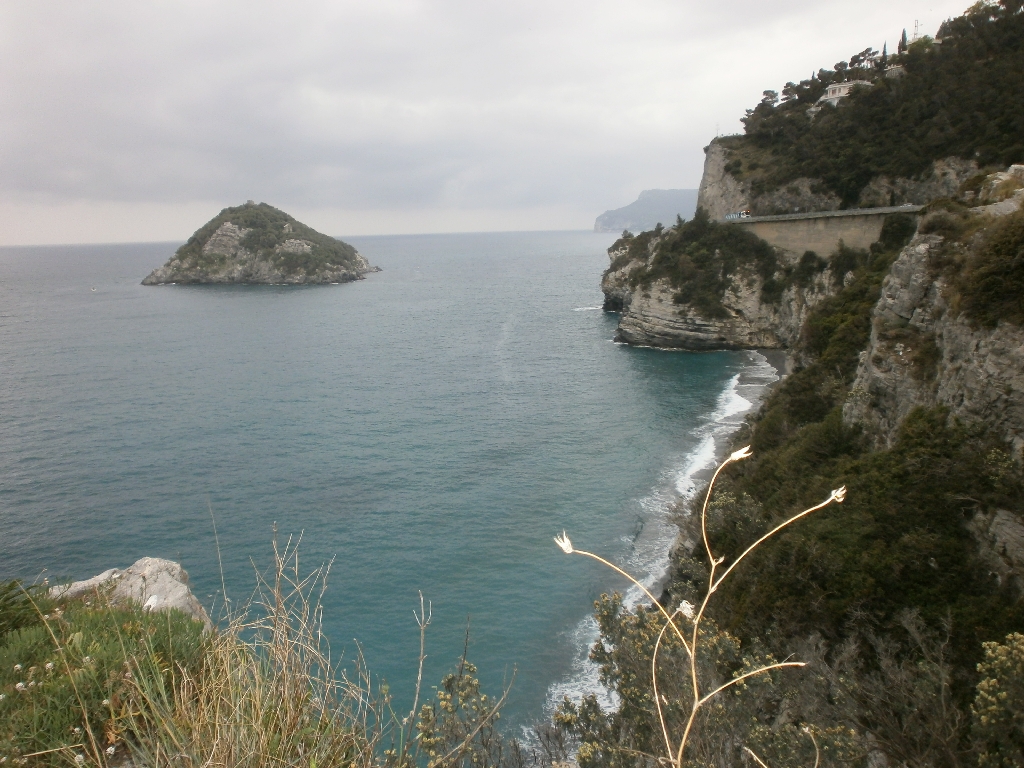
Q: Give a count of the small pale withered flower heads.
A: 4